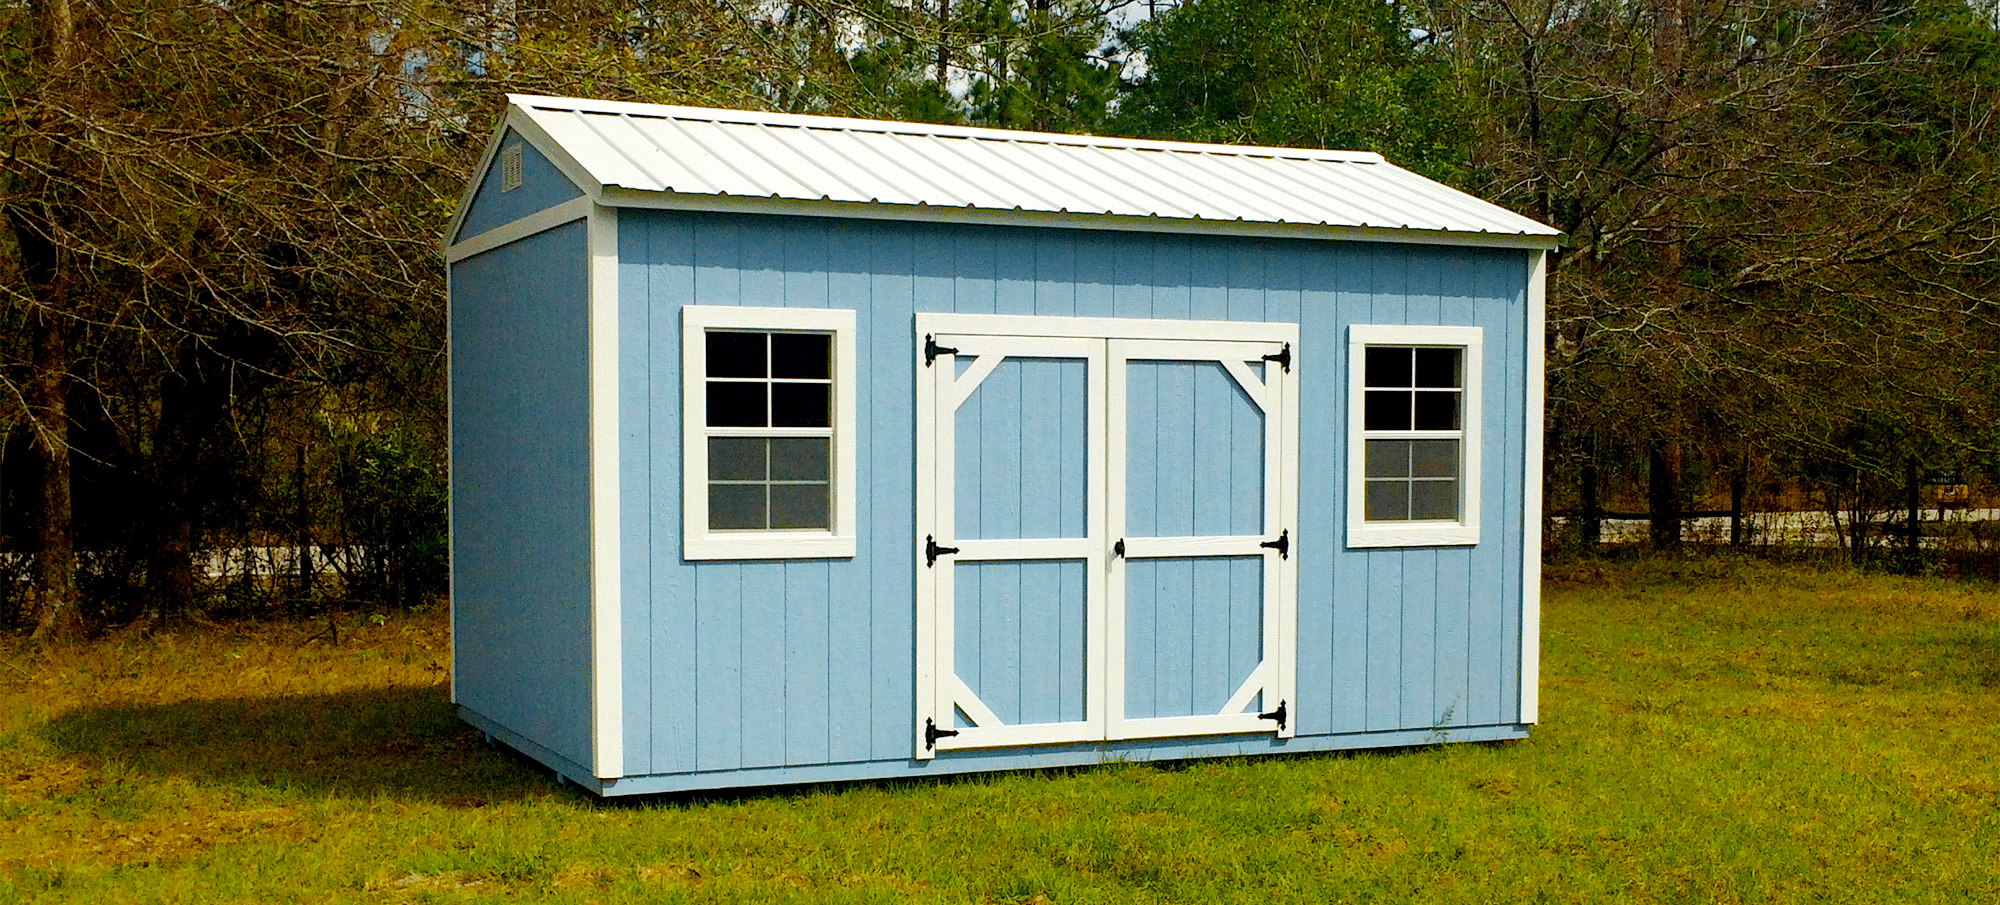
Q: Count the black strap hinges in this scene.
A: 6